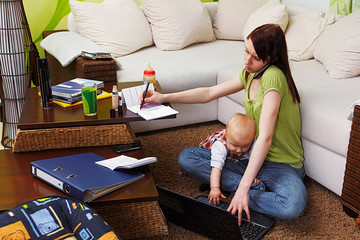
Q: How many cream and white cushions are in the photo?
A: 6